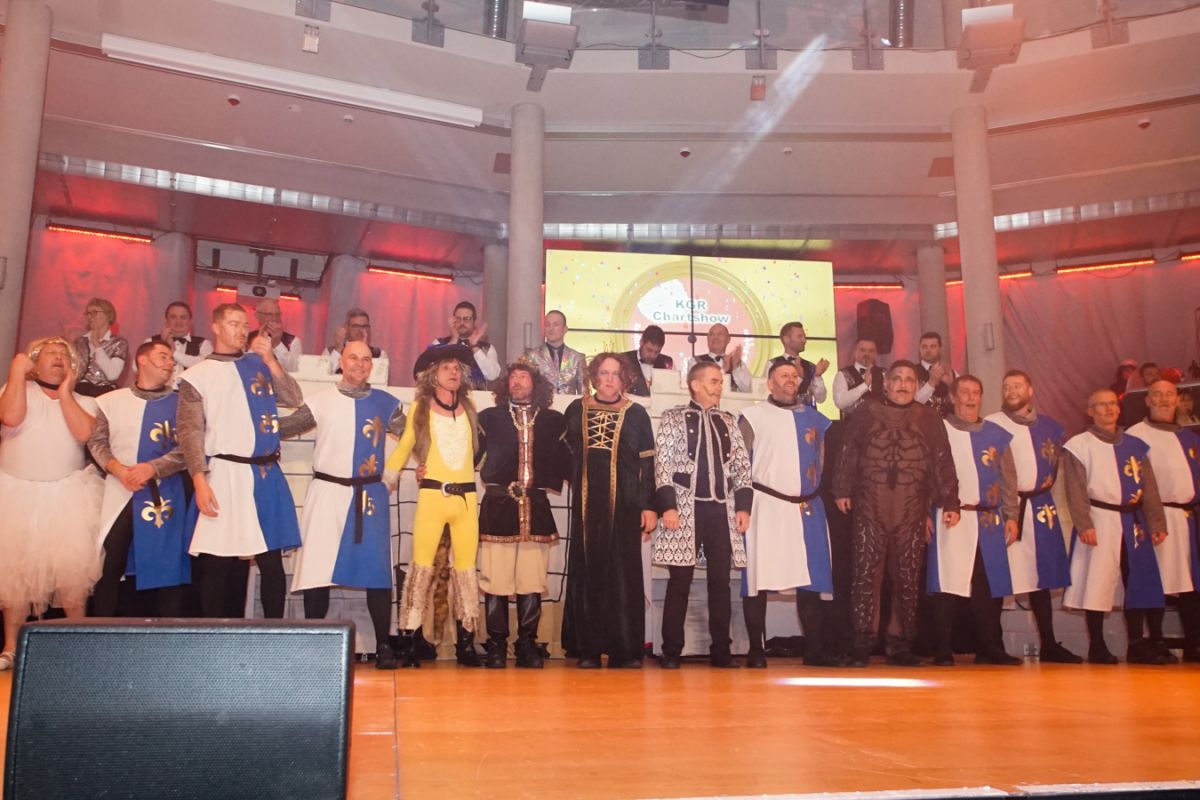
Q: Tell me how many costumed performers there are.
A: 14